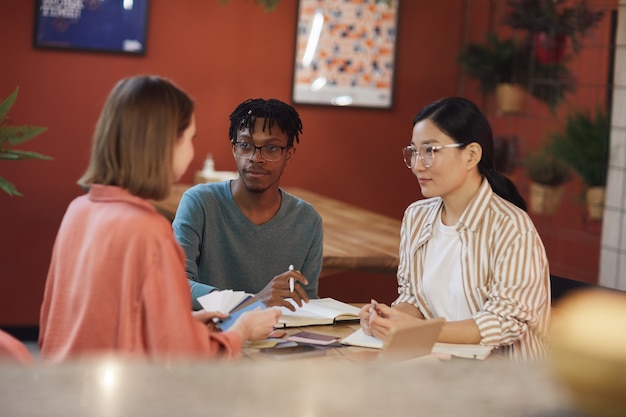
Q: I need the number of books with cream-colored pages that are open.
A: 2